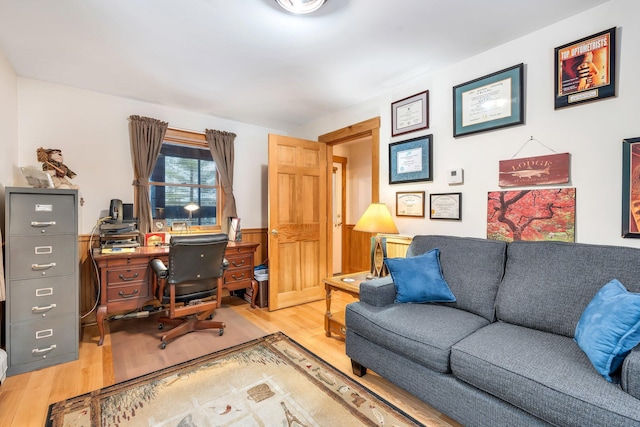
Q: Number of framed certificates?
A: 5